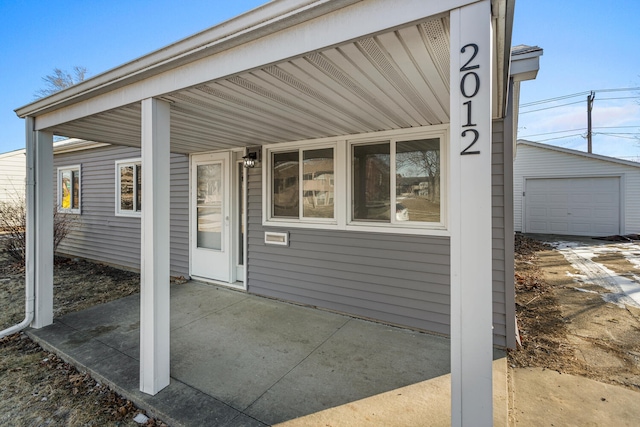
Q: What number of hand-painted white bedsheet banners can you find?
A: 0